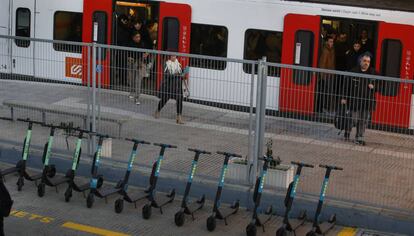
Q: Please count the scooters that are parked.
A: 11